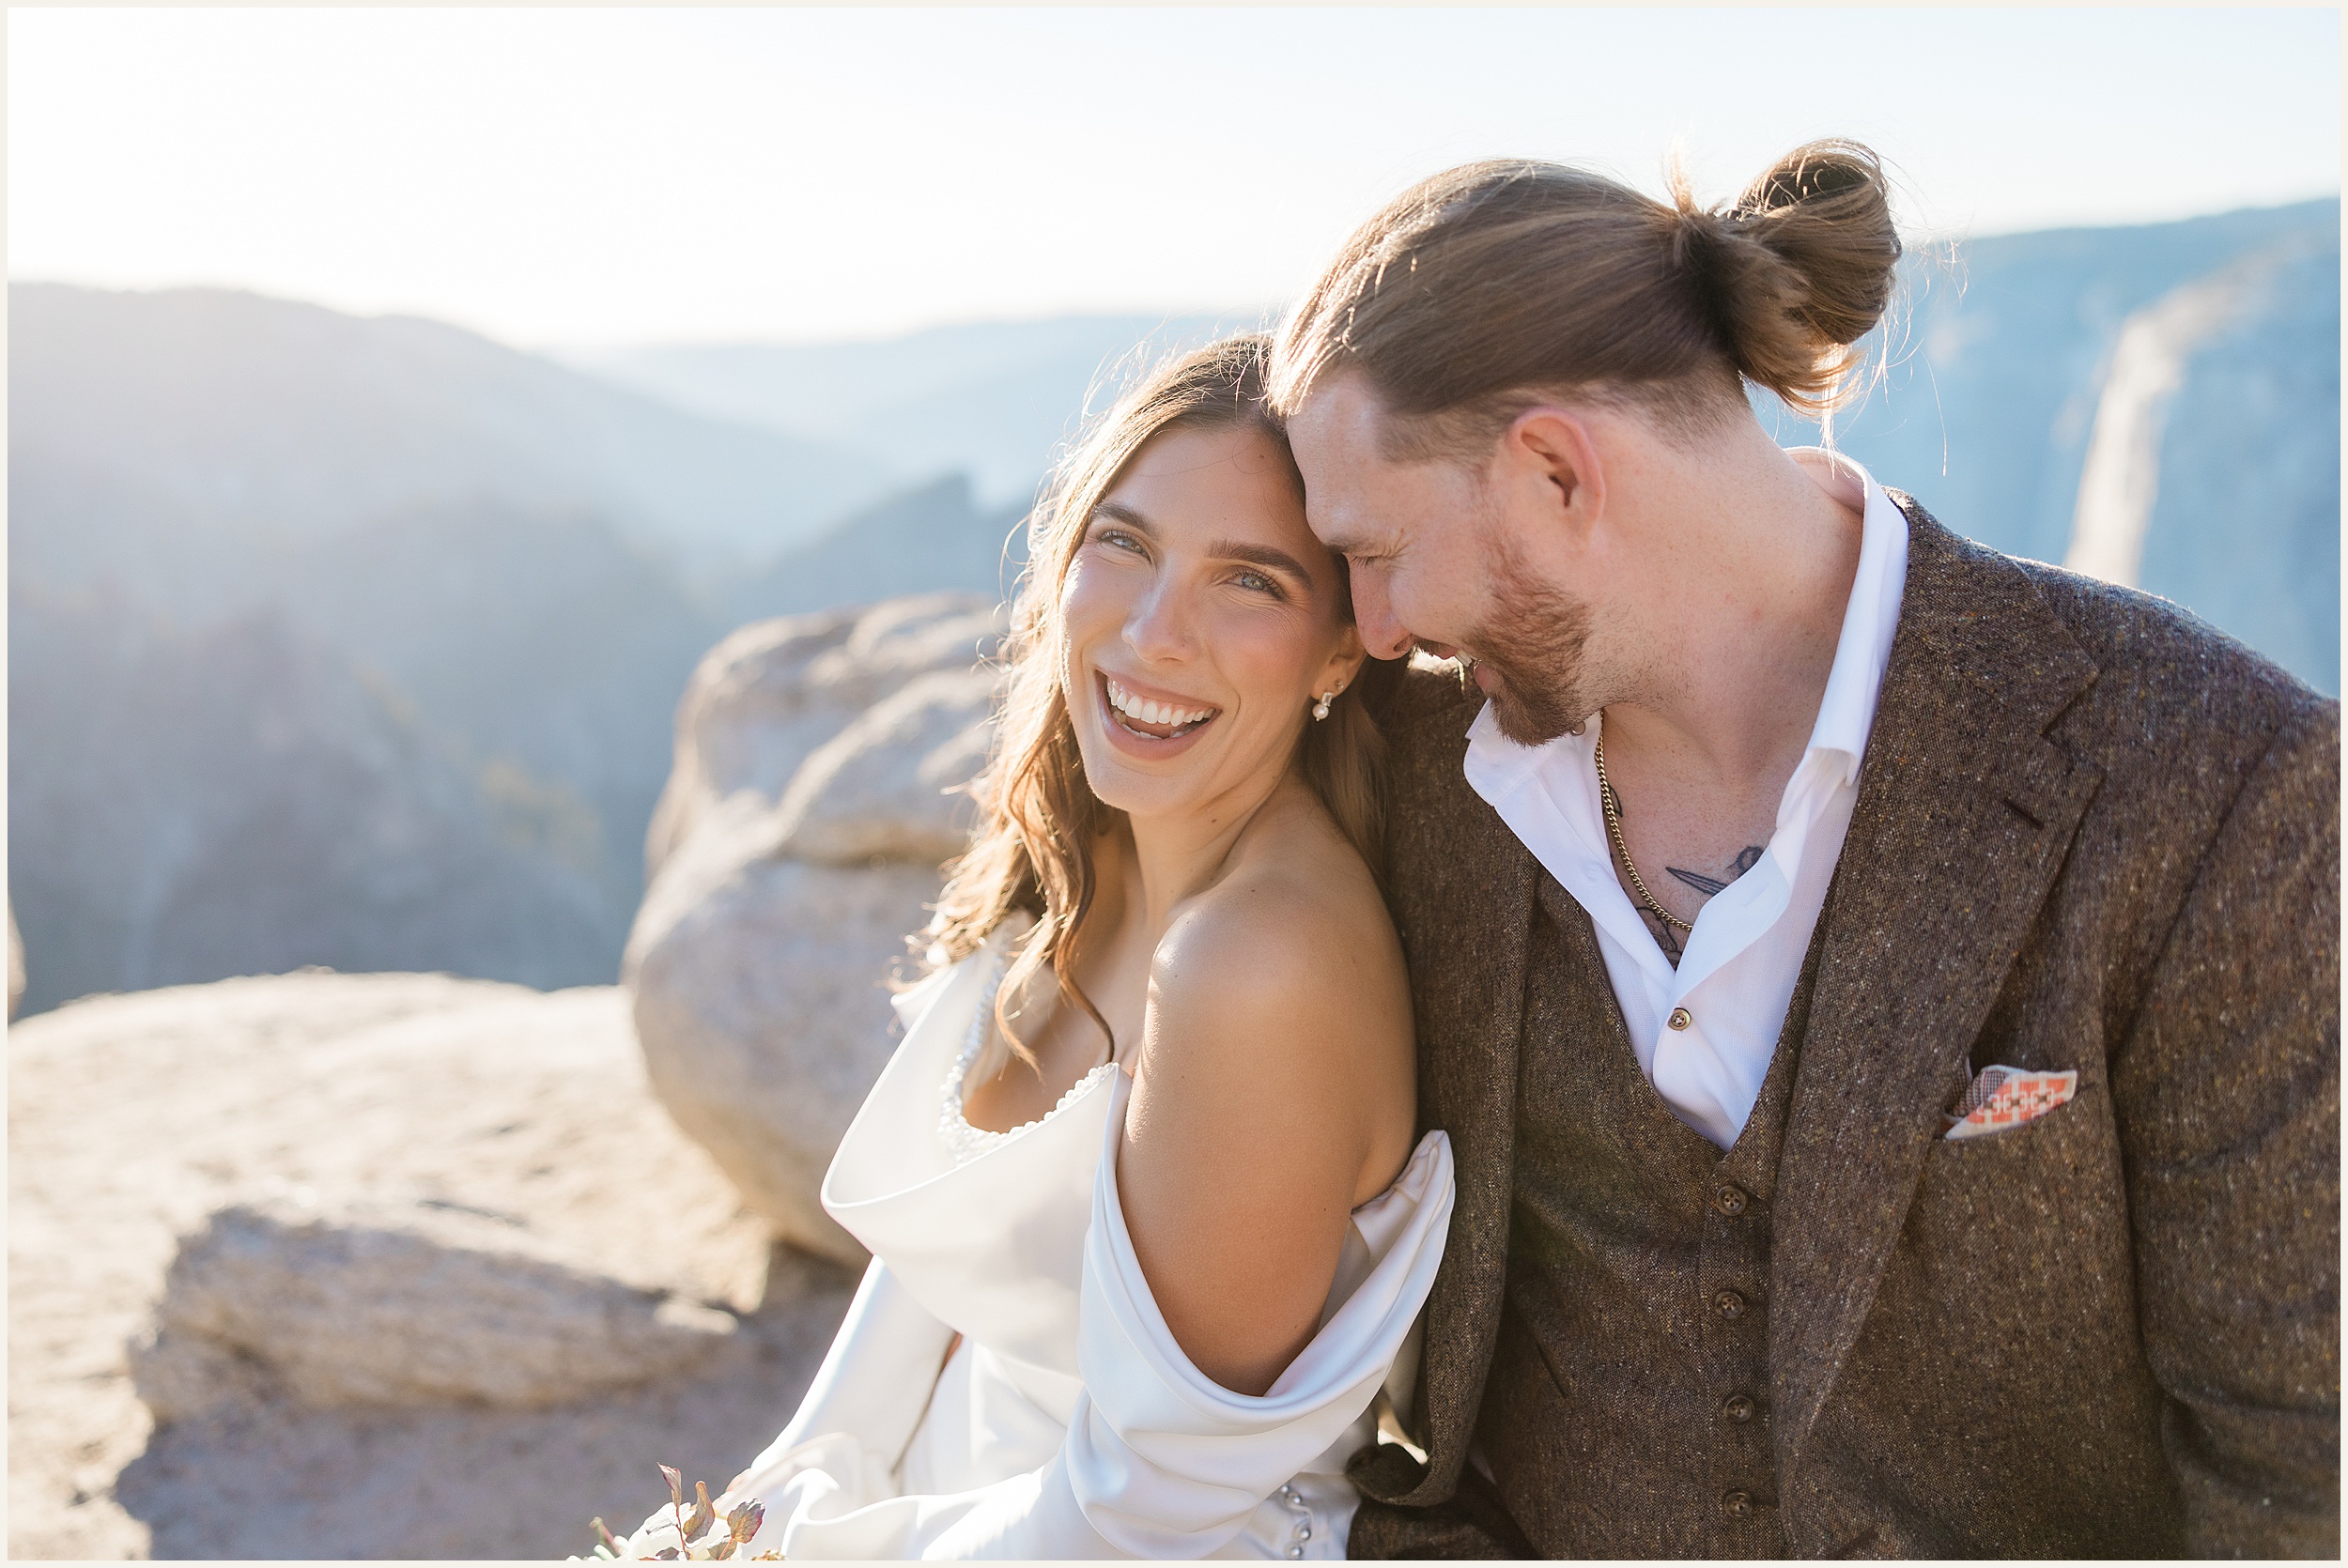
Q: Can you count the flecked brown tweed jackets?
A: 1